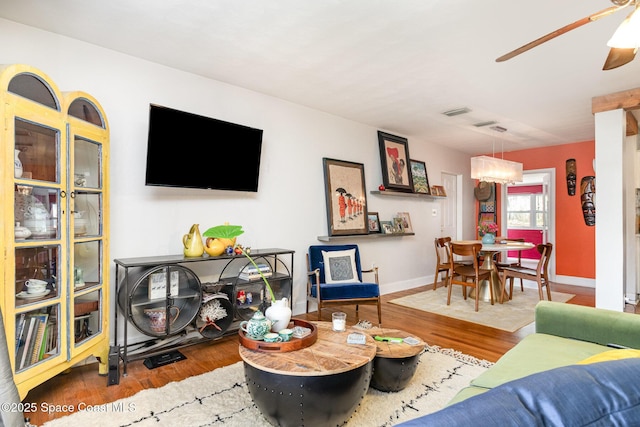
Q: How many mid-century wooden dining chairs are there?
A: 4